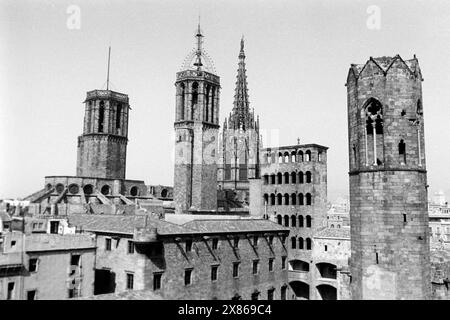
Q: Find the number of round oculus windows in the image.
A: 7